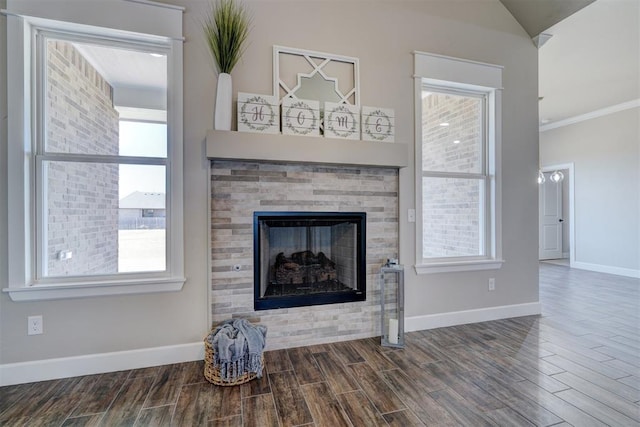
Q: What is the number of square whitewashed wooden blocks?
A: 4